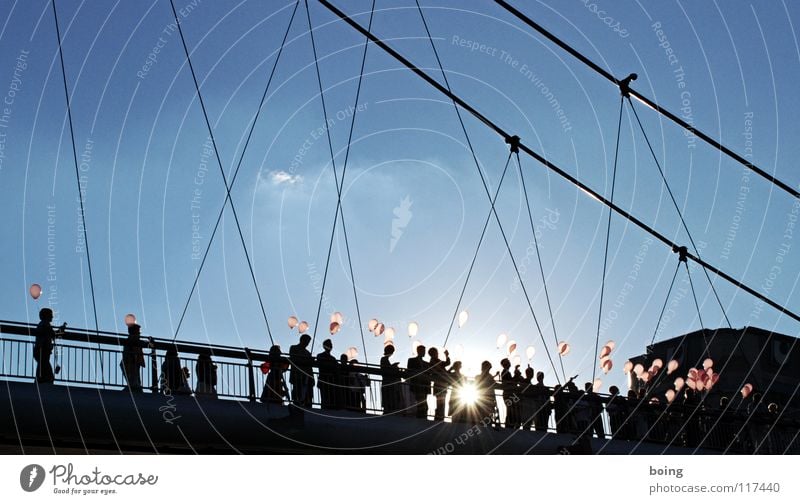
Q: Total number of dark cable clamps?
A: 3